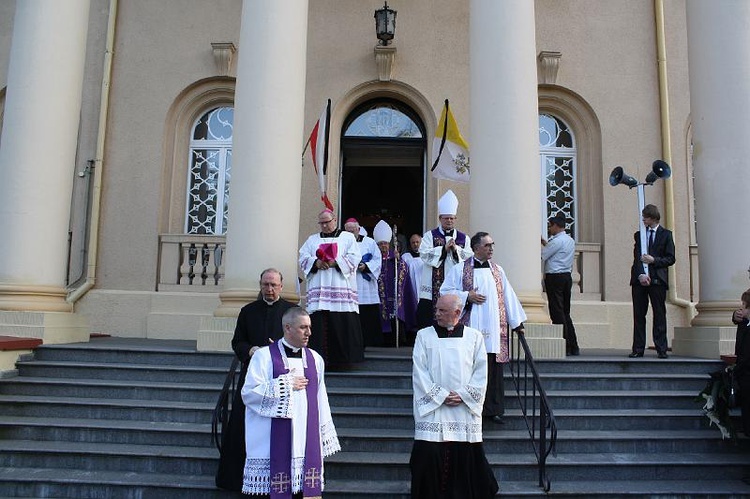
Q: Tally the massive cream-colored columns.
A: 4